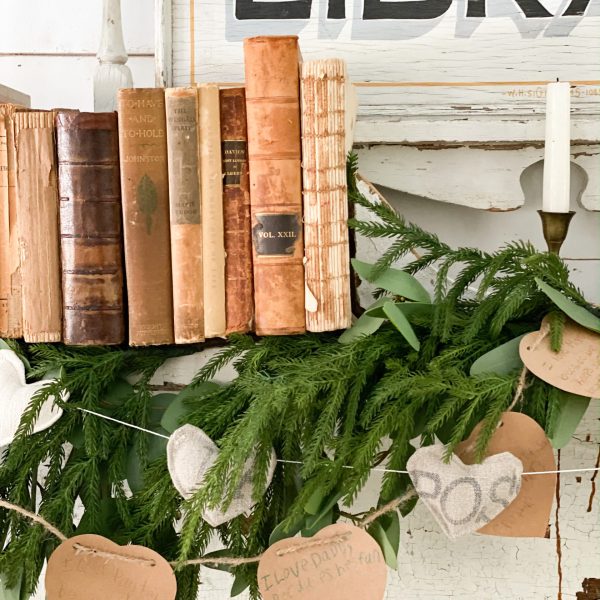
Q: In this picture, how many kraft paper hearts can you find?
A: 4